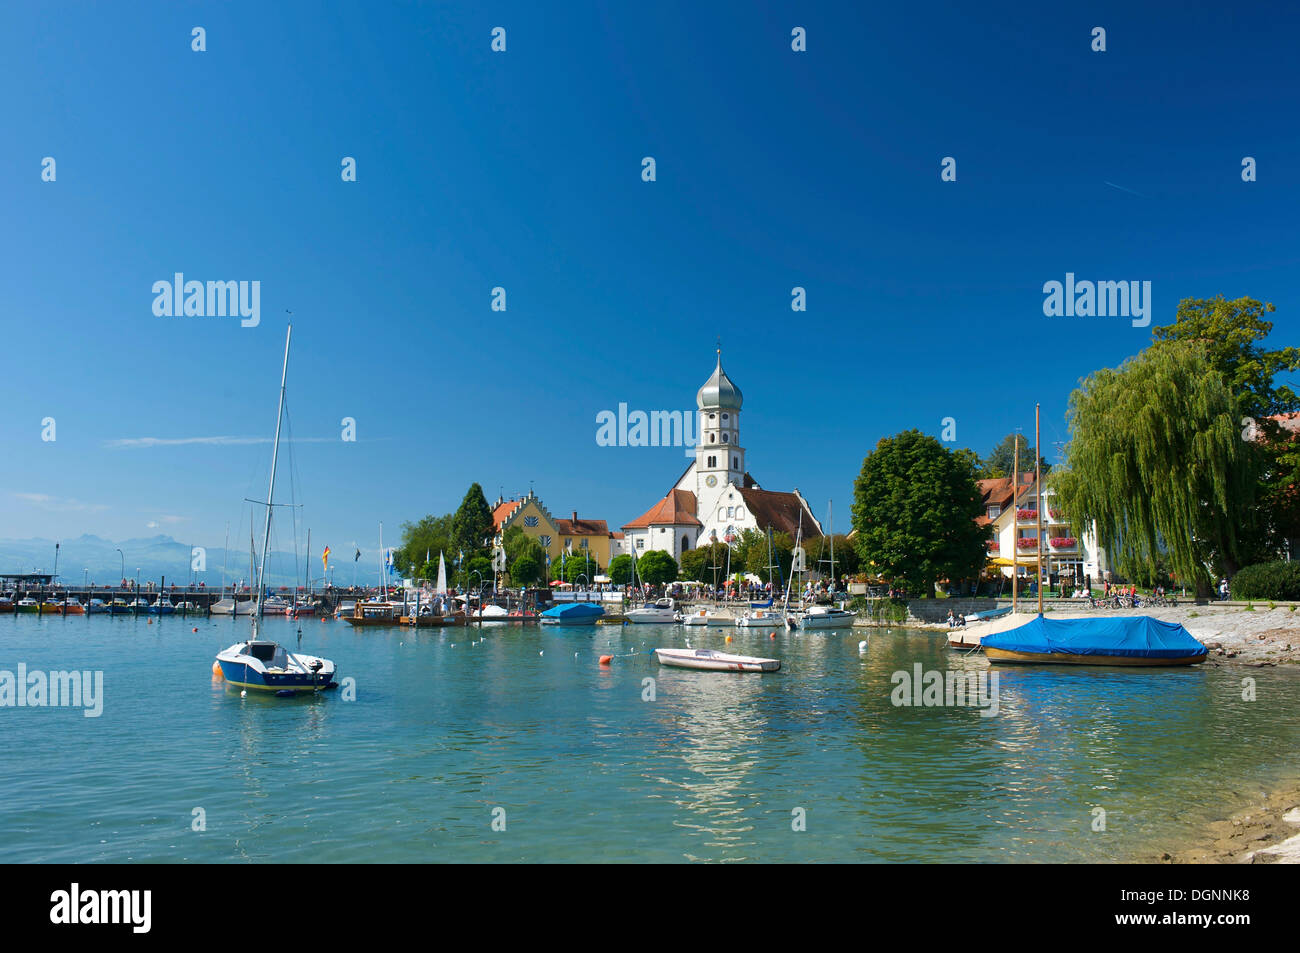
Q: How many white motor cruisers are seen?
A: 1